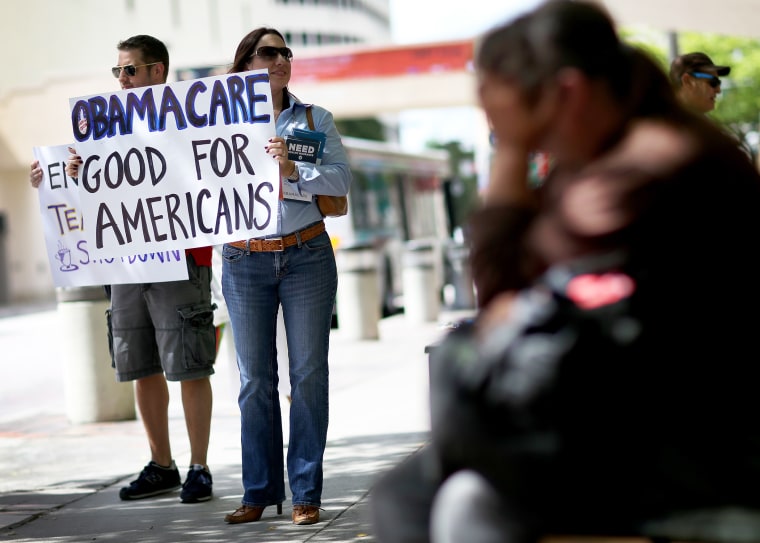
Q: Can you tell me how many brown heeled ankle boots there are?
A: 2